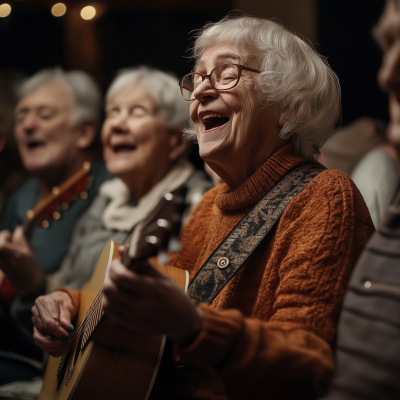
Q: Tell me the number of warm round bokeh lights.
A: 3